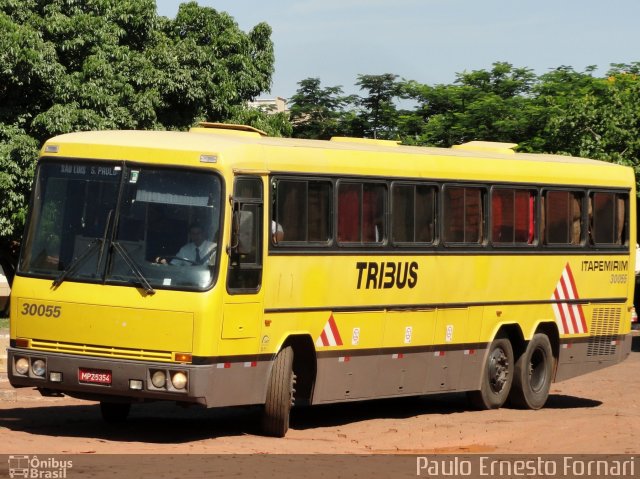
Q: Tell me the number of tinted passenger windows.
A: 7